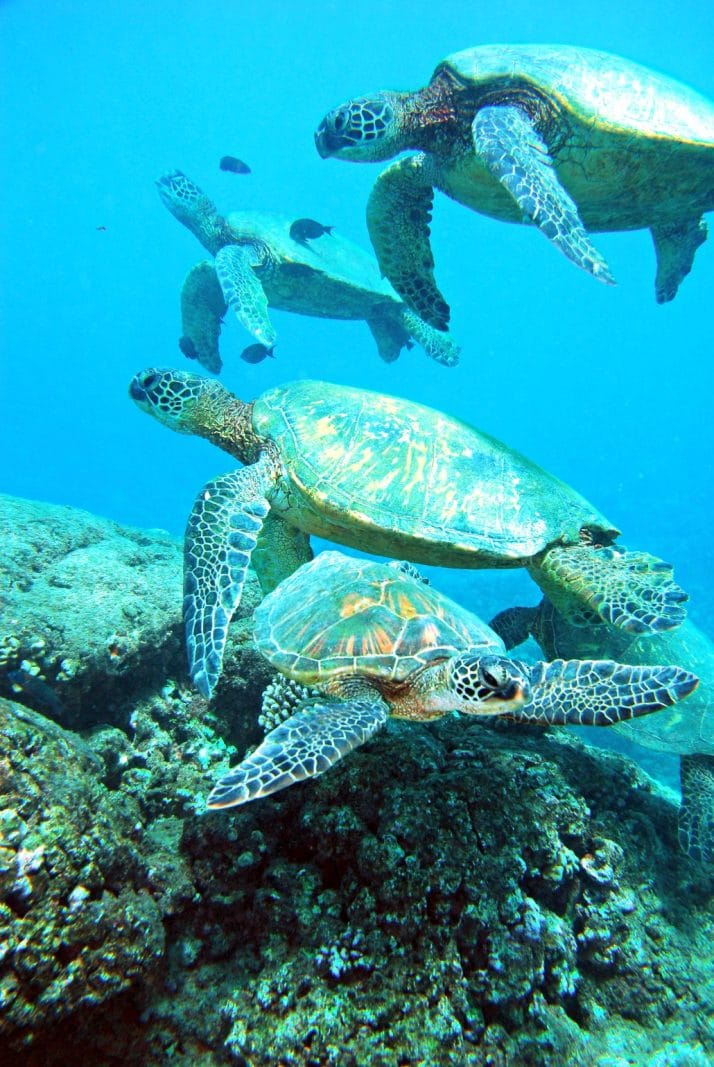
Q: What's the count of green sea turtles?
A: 5